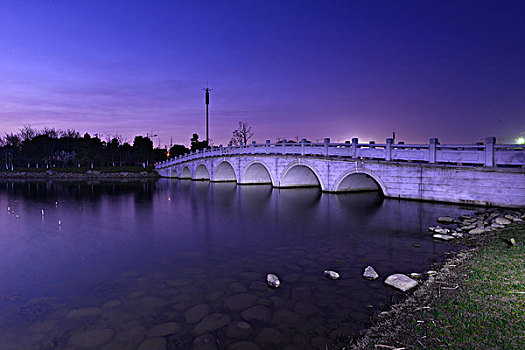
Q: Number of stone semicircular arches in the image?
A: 7